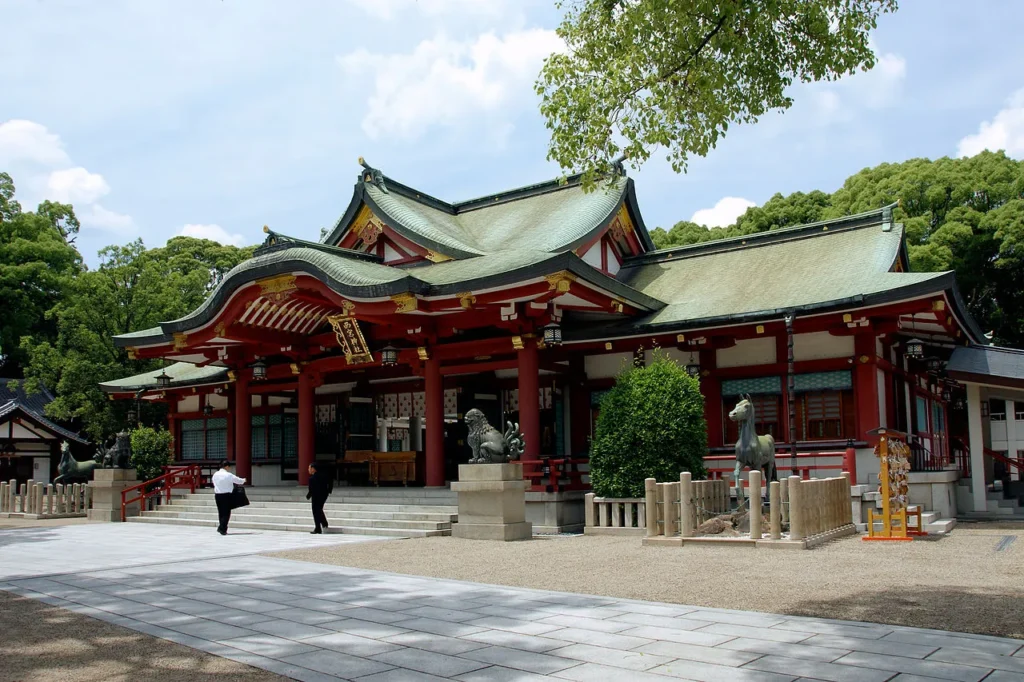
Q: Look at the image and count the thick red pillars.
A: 4